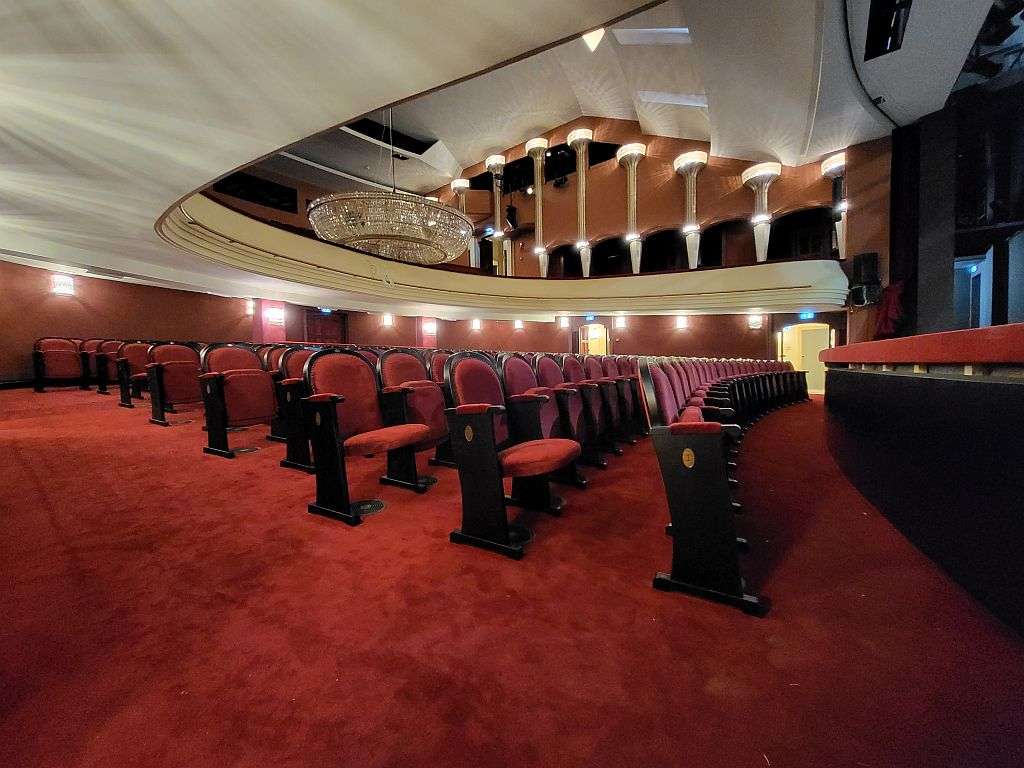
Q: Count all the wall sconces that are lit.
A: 11